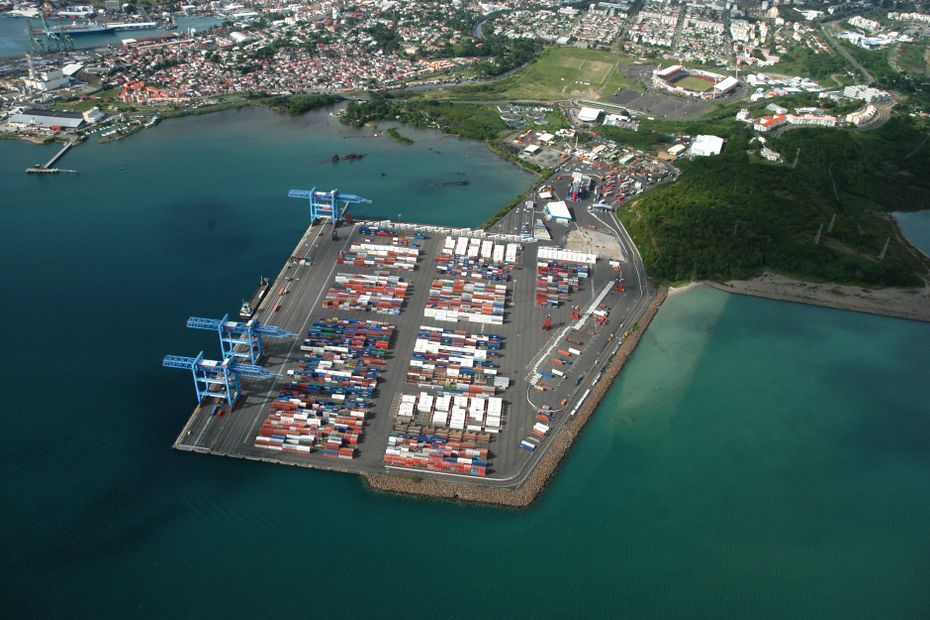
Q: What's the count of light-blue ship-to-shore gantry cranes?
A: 3